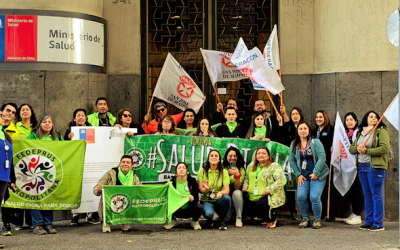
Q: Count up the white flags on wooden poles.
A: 6